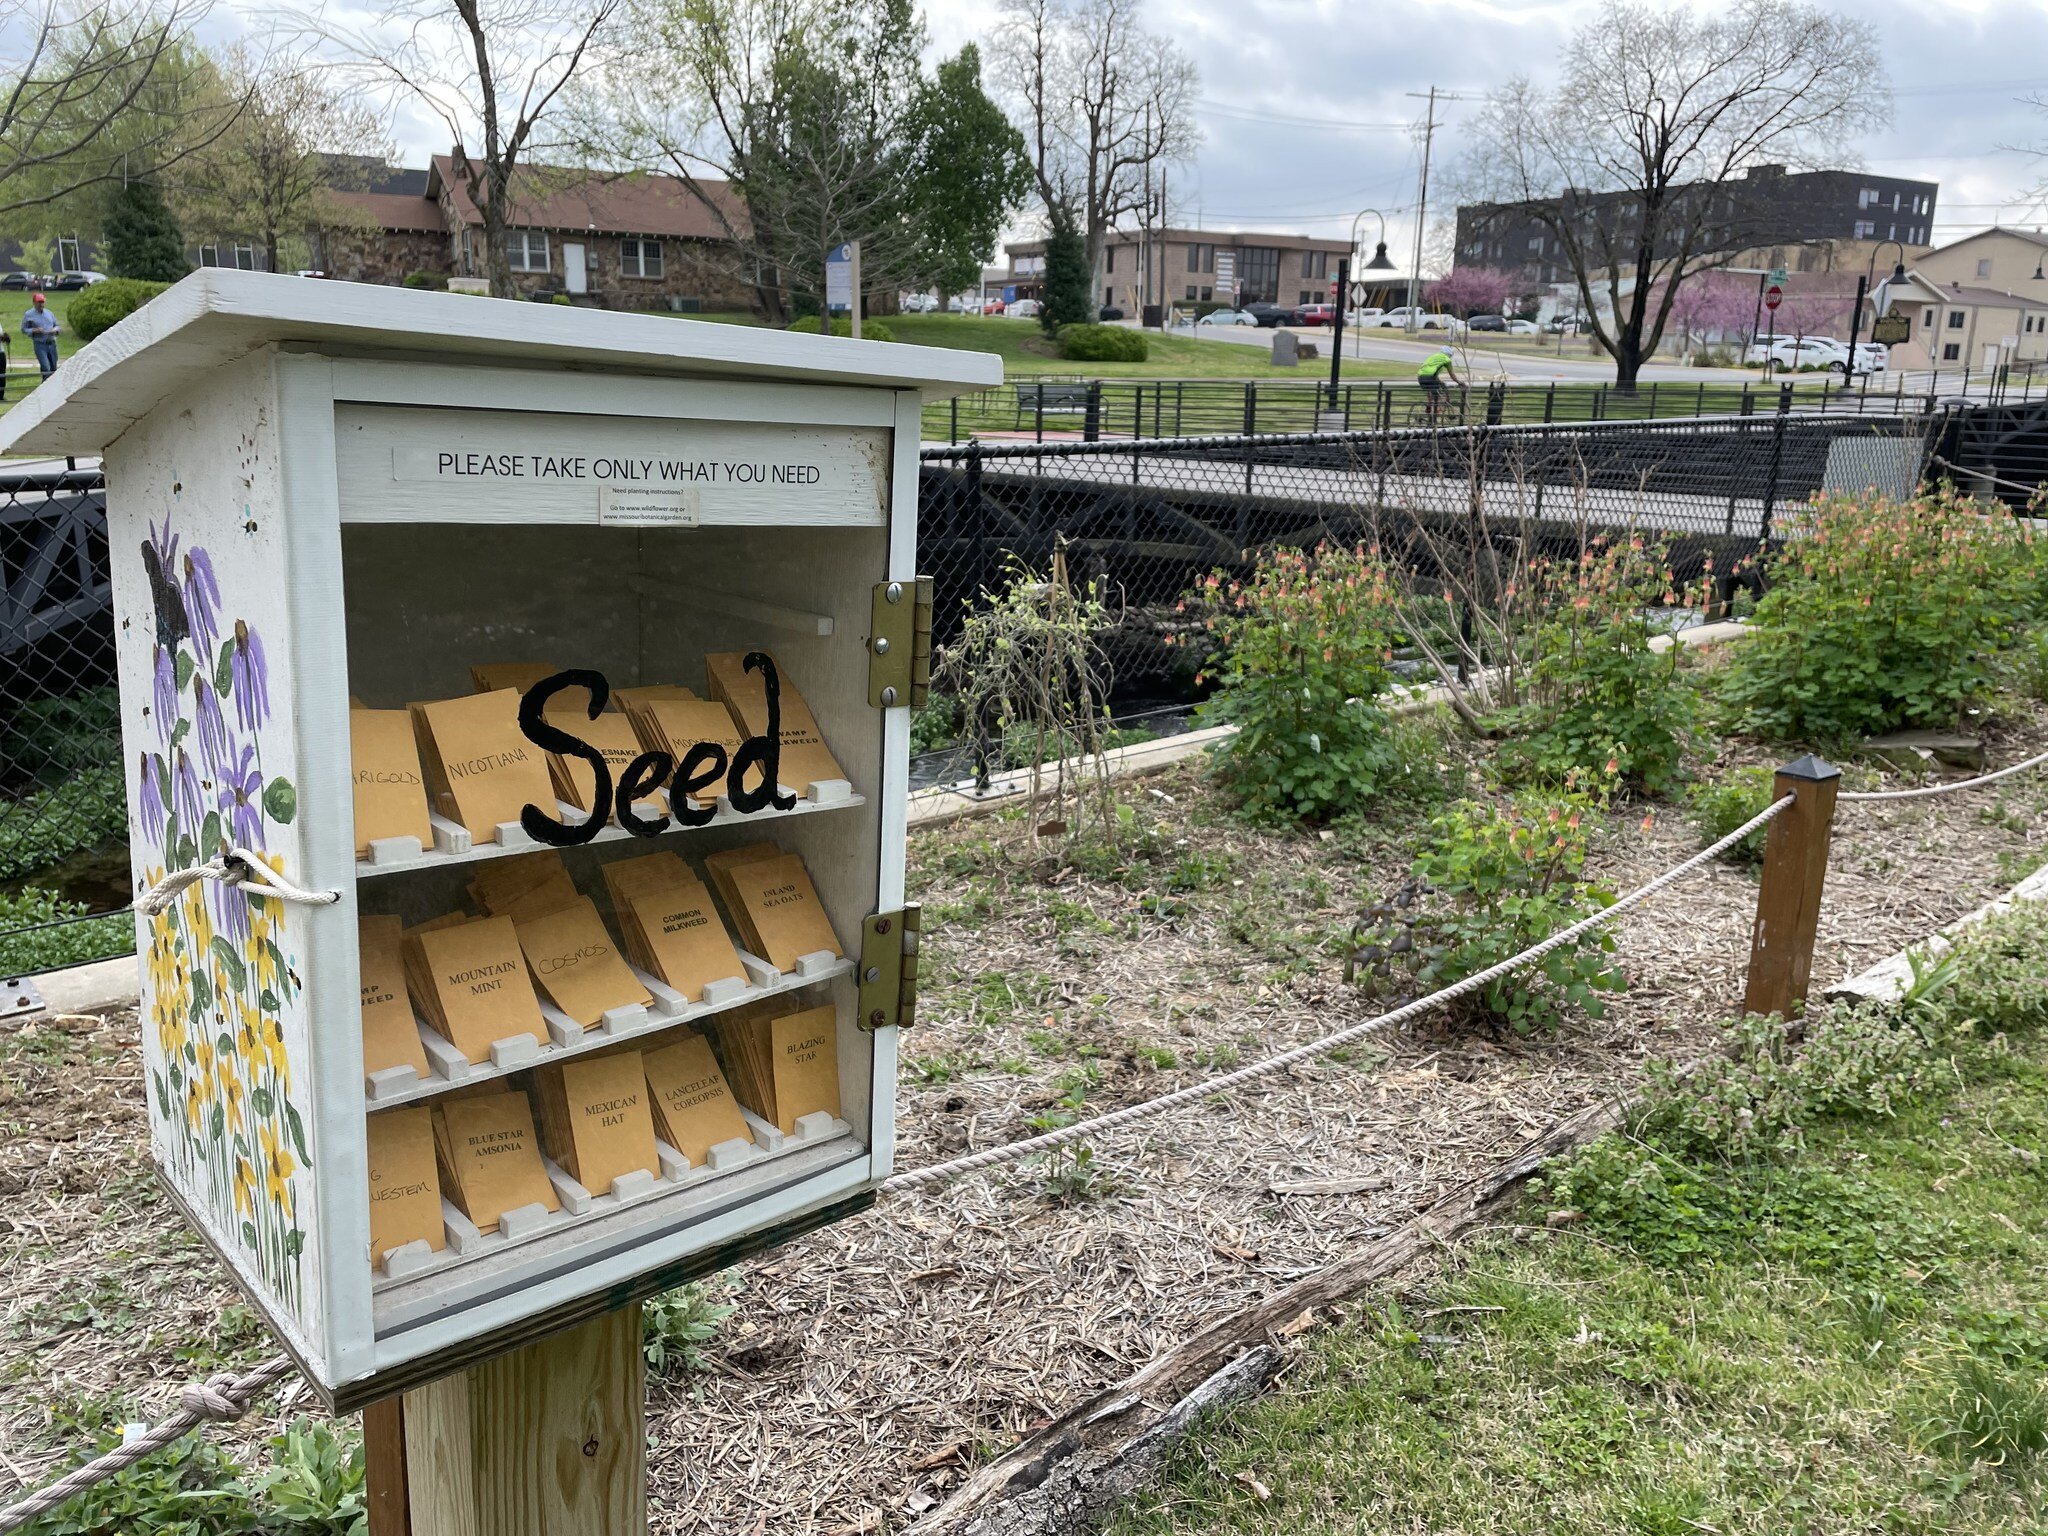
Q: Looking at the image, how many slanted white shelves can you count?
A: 3